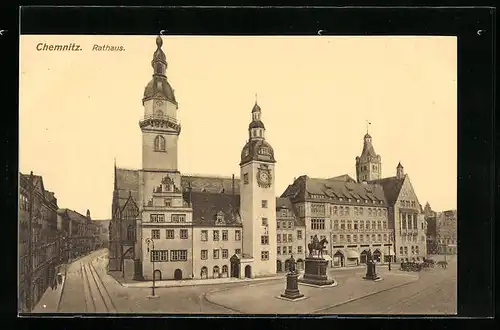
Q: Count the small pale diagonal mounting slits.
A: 4